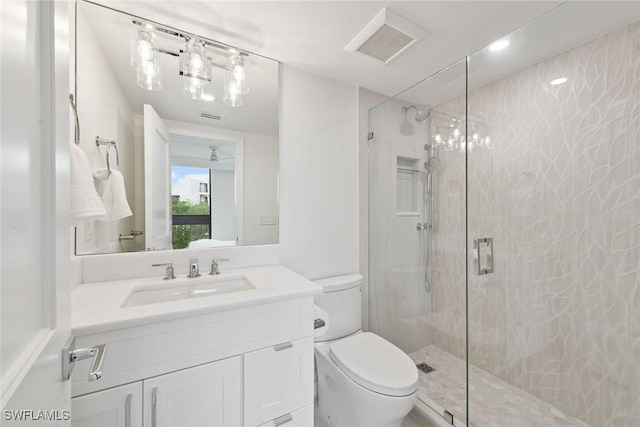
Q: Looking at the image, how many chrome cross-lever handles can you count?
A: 2